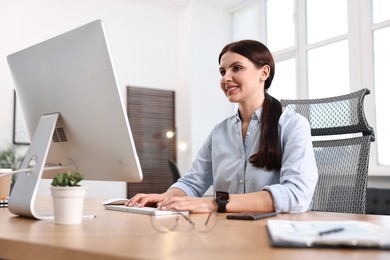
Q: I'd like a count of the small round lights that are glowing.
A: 2